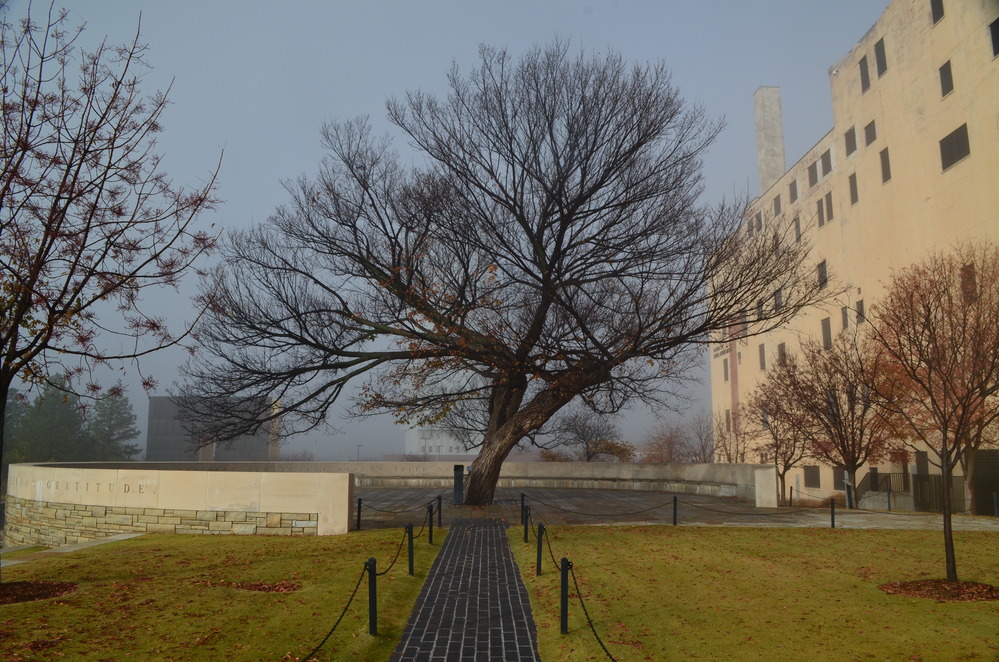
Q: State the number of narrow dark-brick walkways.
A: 1